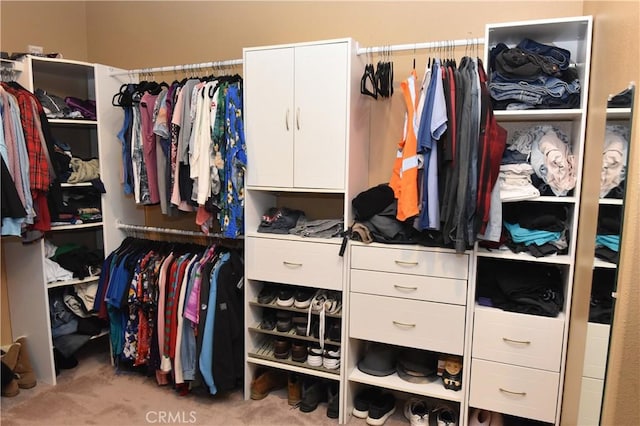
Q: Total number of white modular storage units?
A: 4